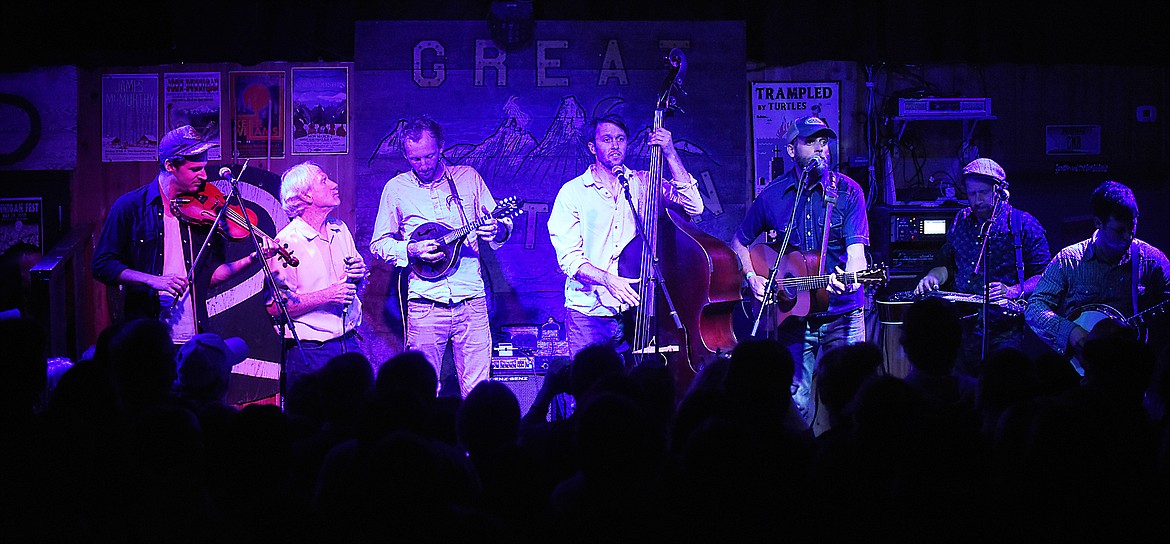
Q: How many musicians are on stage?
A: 7